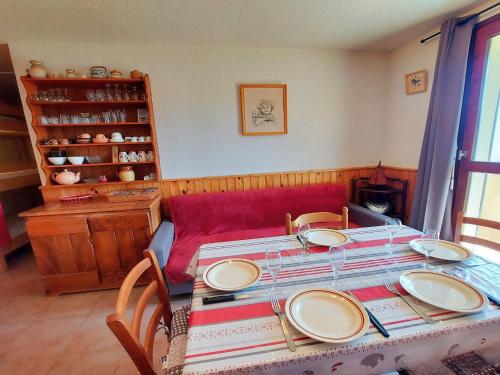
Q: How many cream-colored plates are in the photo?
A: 5